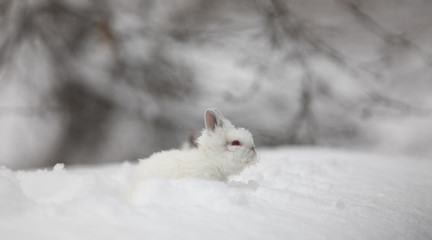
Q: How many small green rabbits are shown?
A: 0